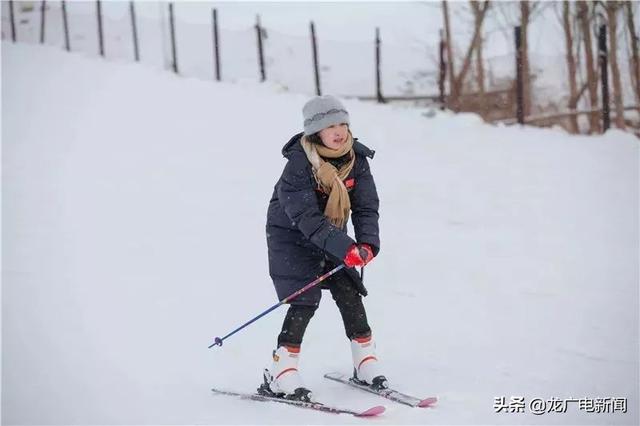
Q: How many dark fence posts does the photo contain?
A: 13